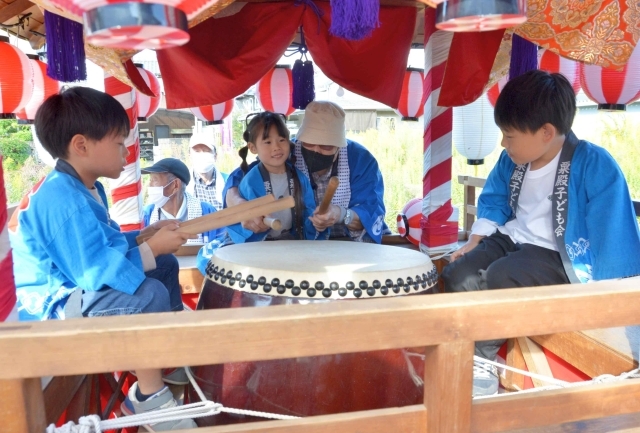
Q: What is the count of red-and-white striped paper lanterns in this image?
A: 12